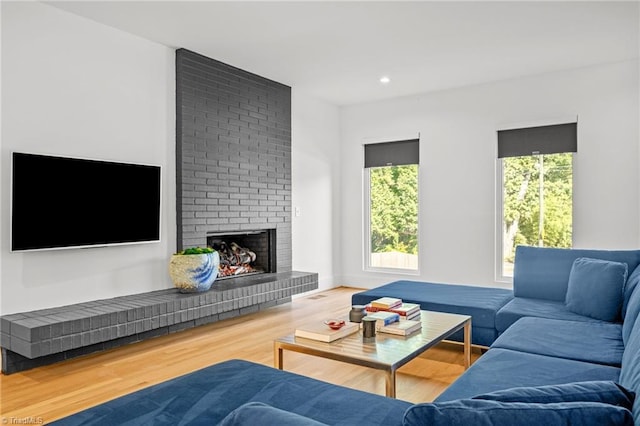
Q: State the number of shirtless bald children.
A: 0